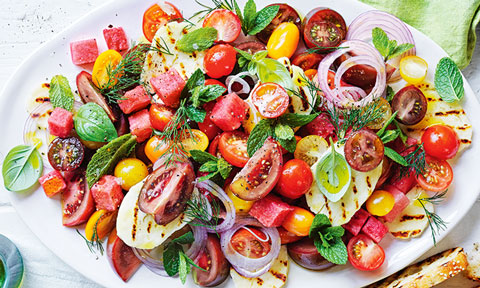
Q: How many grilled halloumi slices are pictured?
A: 8